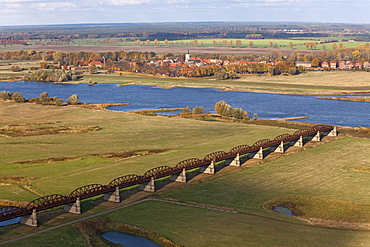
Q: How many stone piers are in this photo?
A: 12